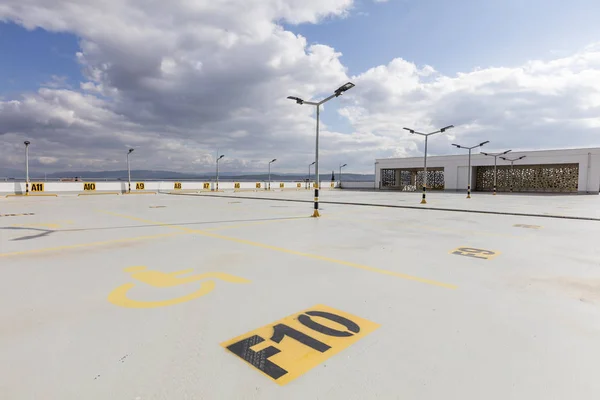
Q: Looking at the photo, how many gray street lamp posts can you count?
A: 11